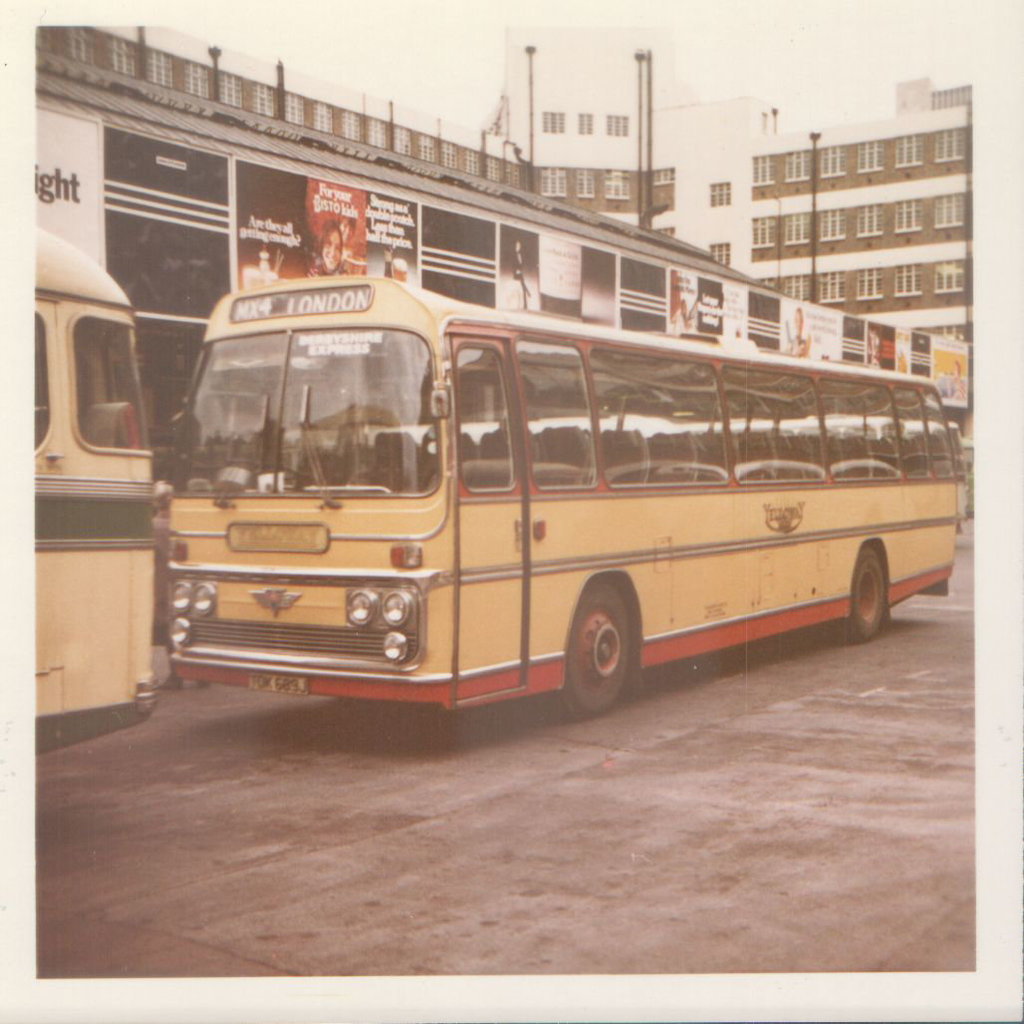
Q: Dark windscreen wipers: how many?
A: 2